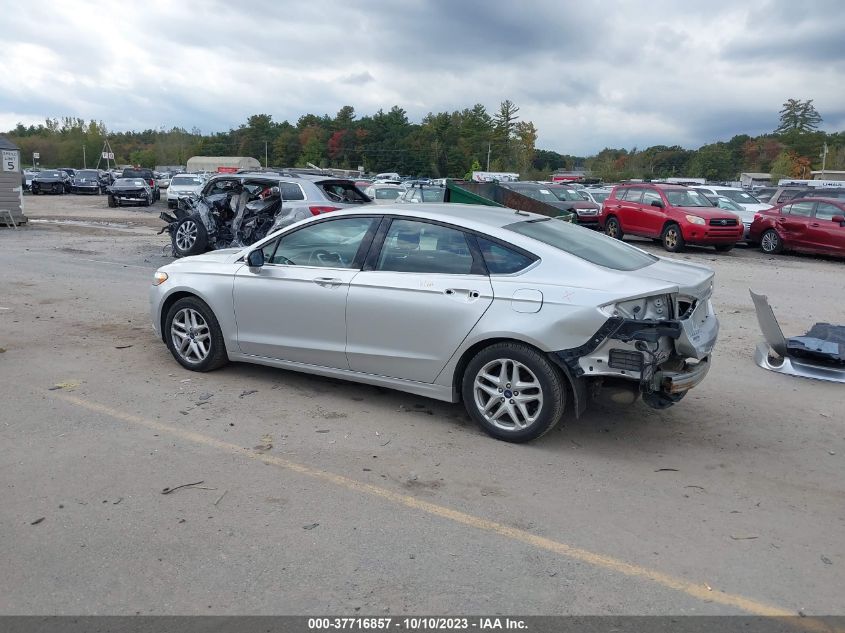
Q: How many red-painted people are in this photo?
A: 0